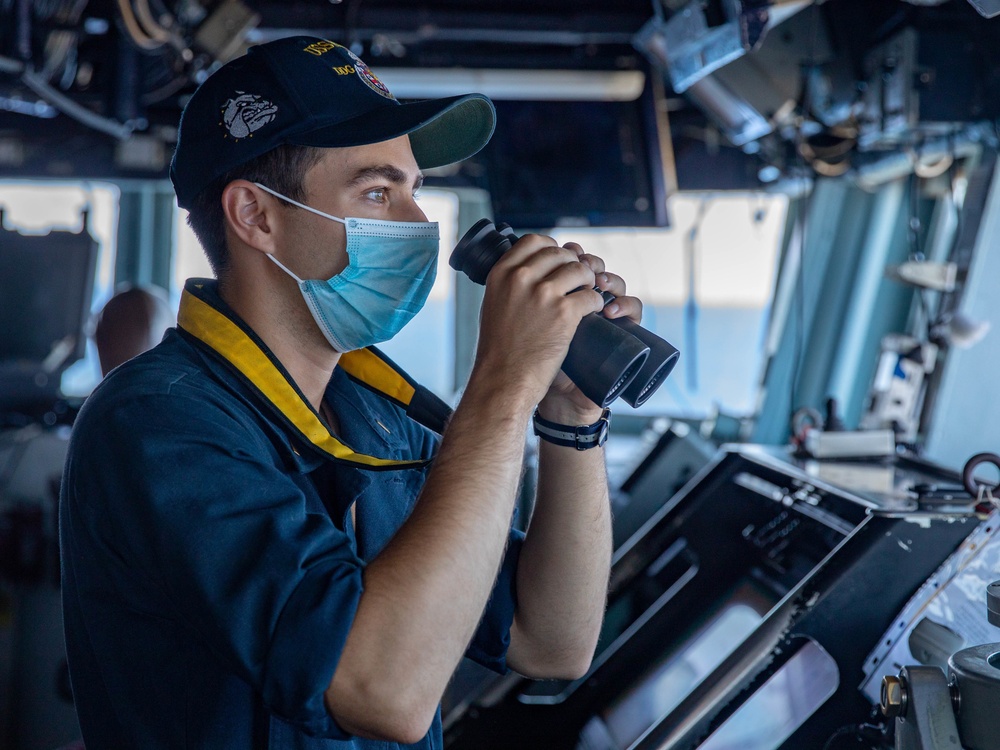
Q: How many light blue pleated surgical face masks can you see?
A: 1